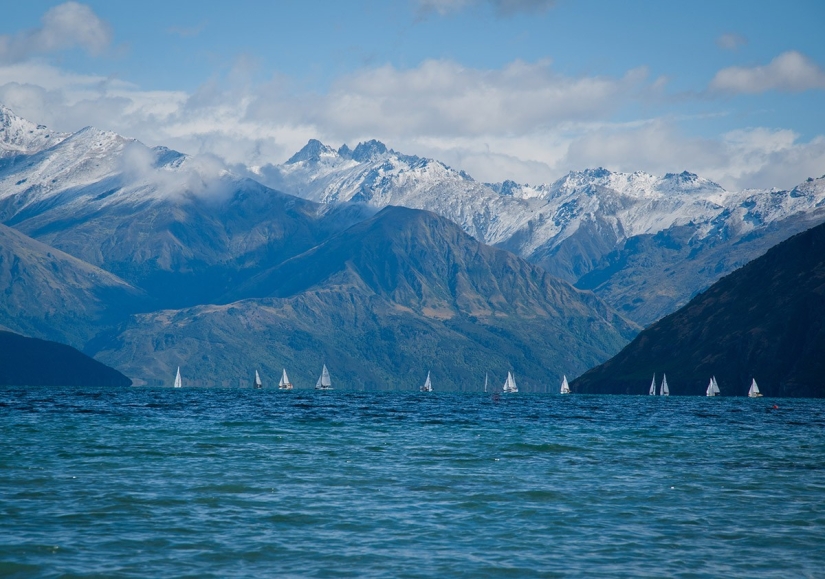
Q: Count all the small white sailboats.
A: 12